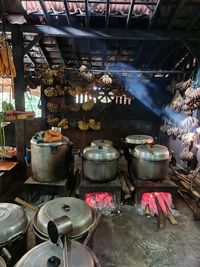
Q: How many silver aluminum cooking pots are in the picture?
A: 8